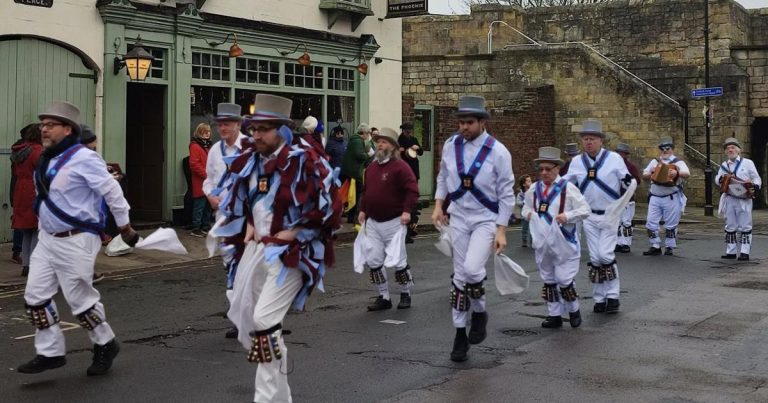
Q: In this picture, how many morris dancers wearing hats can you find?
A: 11